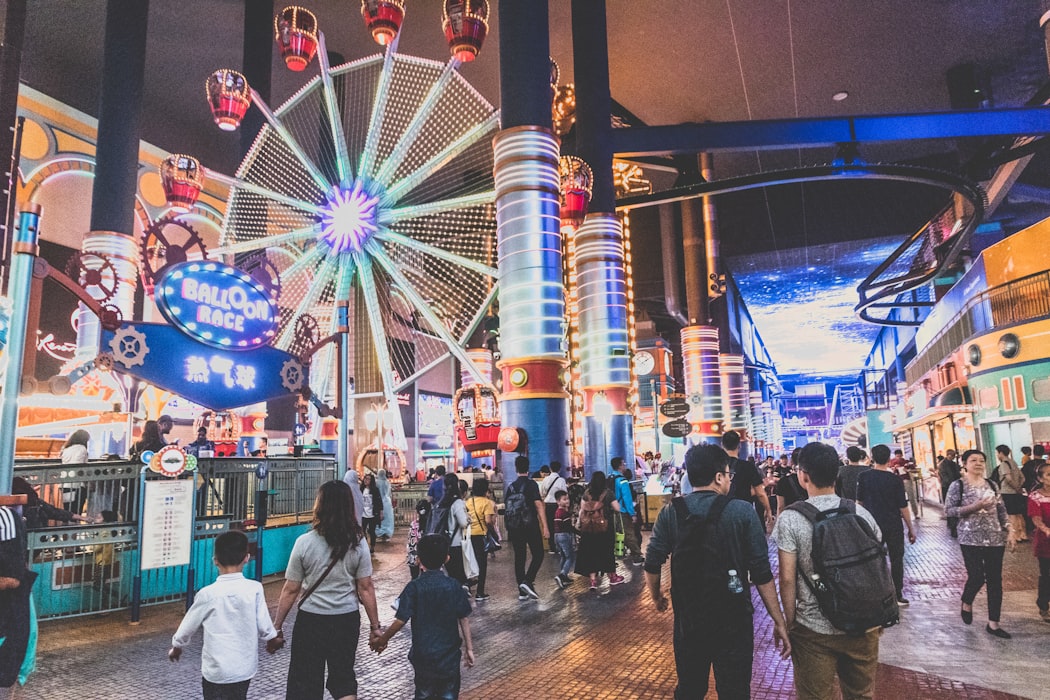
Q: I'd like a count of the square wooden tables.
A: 0